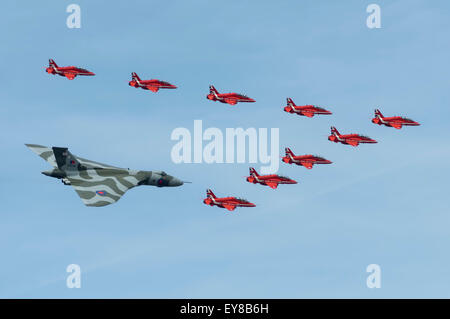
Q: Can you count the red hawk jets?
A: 9